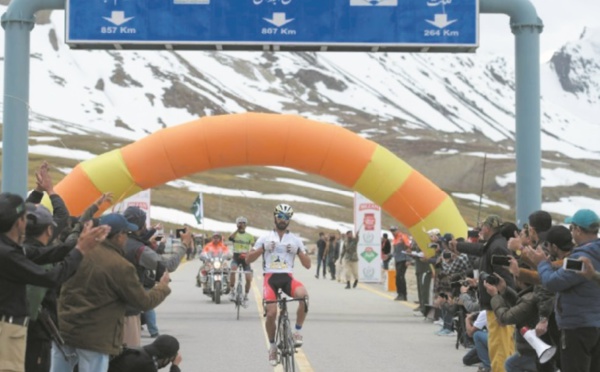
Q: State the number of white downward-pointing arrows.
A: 3